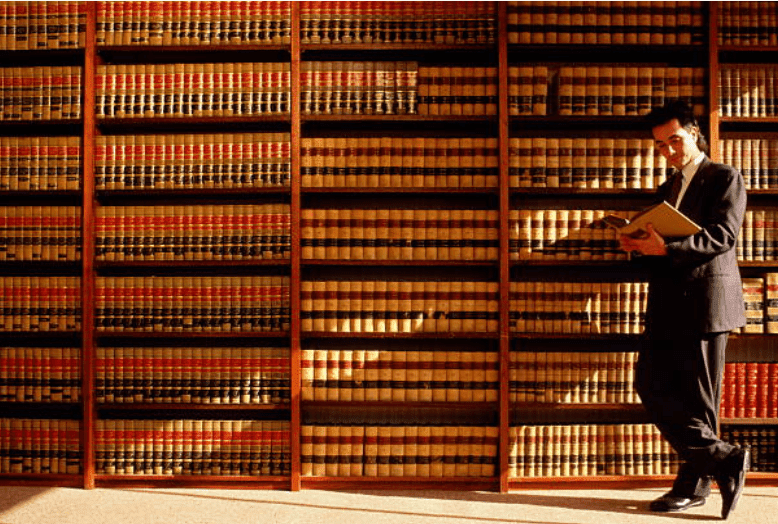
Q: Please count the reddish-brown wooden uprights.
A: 4